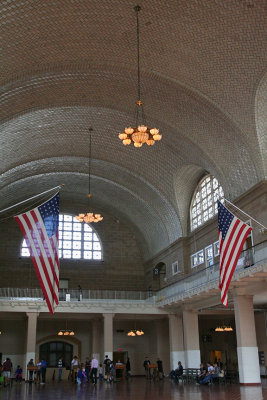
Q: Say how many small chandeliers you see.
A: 3